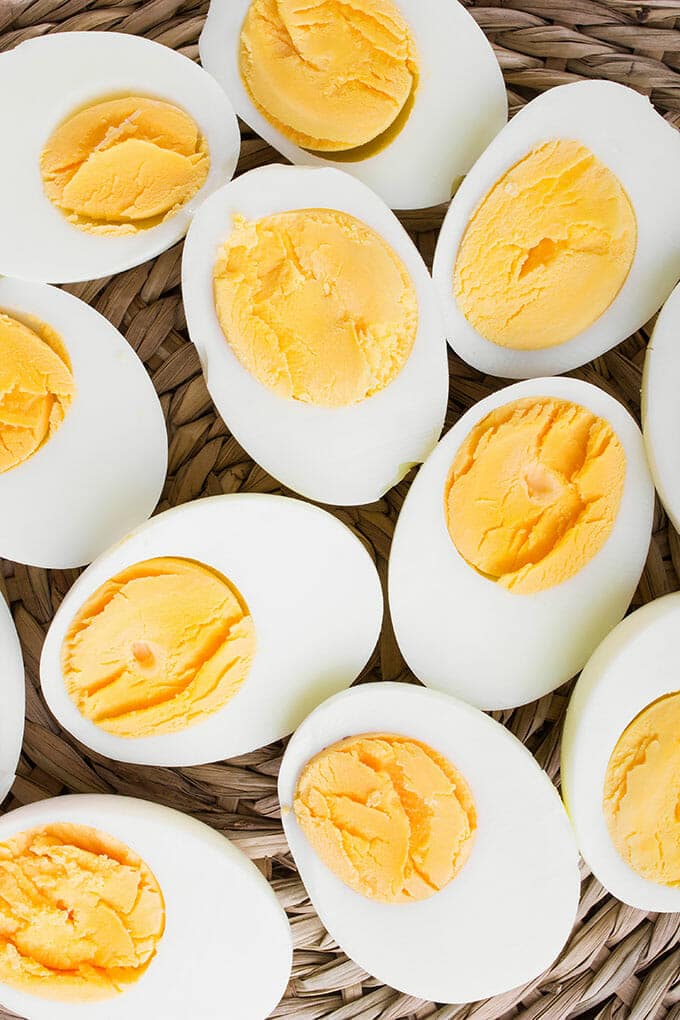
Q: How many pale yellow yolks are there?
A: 10